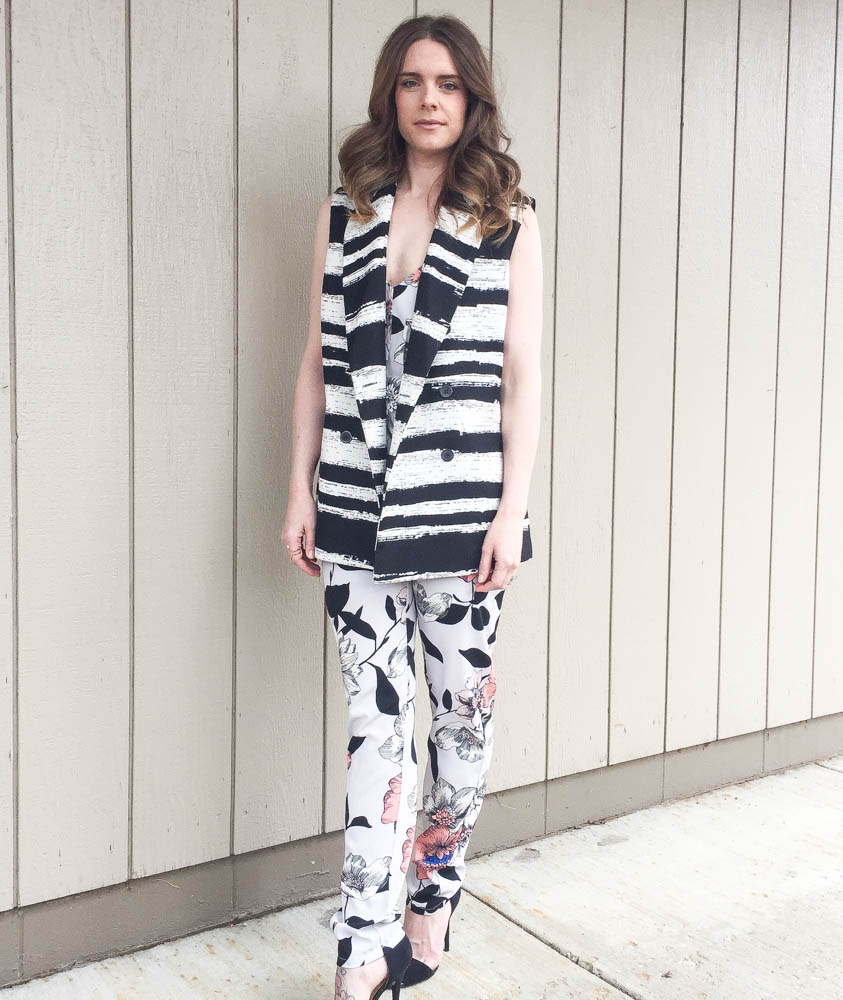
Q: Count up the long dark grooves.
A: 12